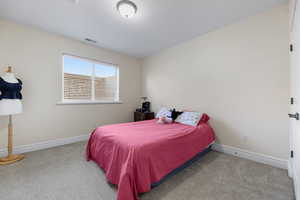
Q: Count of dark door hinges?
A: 3